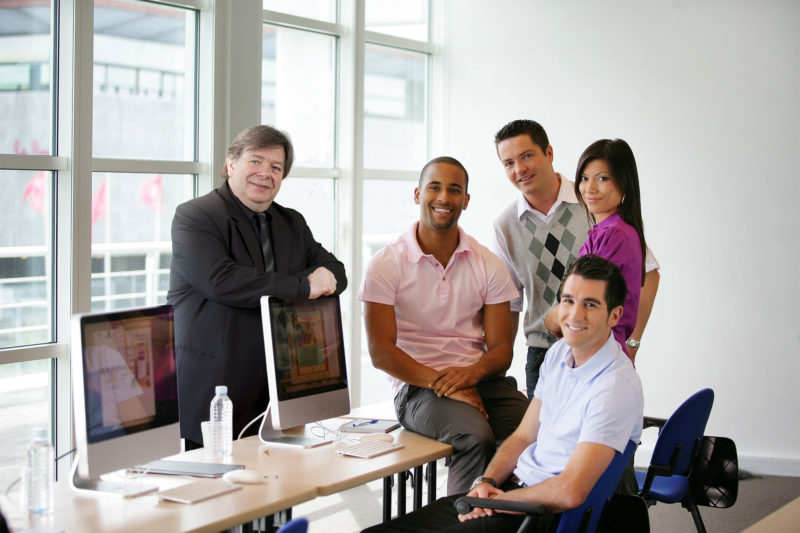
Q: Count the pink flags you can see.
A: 3